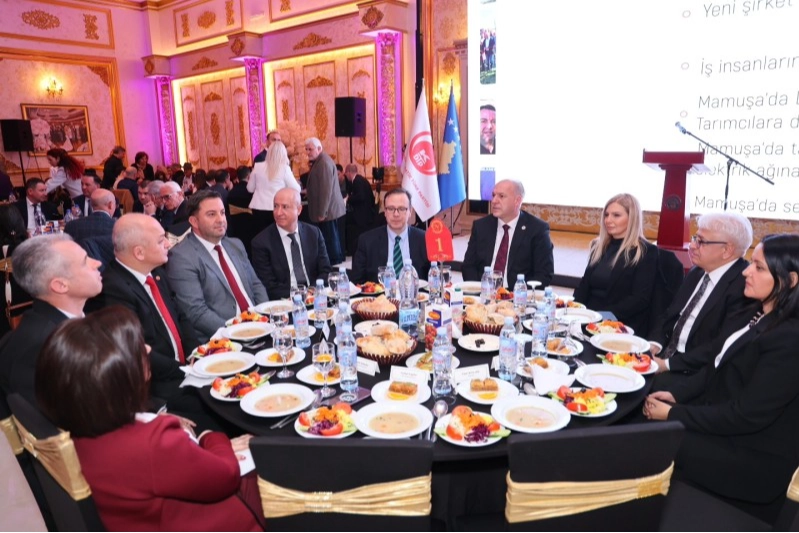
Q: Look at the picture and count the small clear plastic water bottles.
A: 13